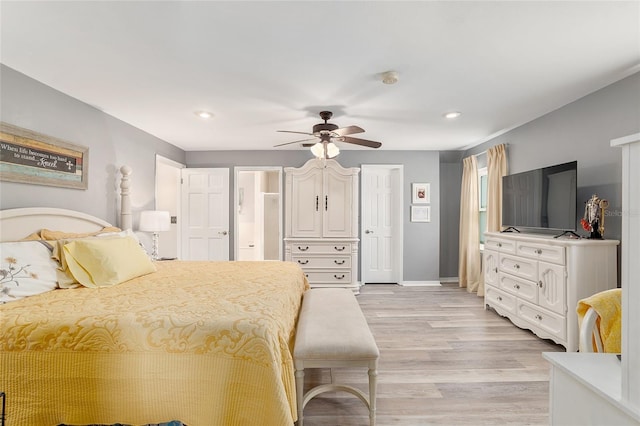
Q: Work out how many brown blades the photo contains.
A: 5